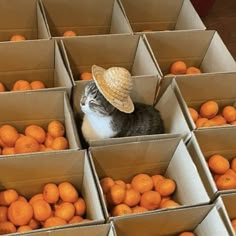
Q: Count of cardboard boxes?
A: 15